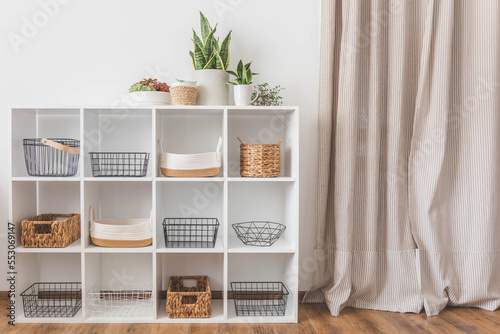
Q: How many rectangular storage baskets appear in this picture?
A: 7